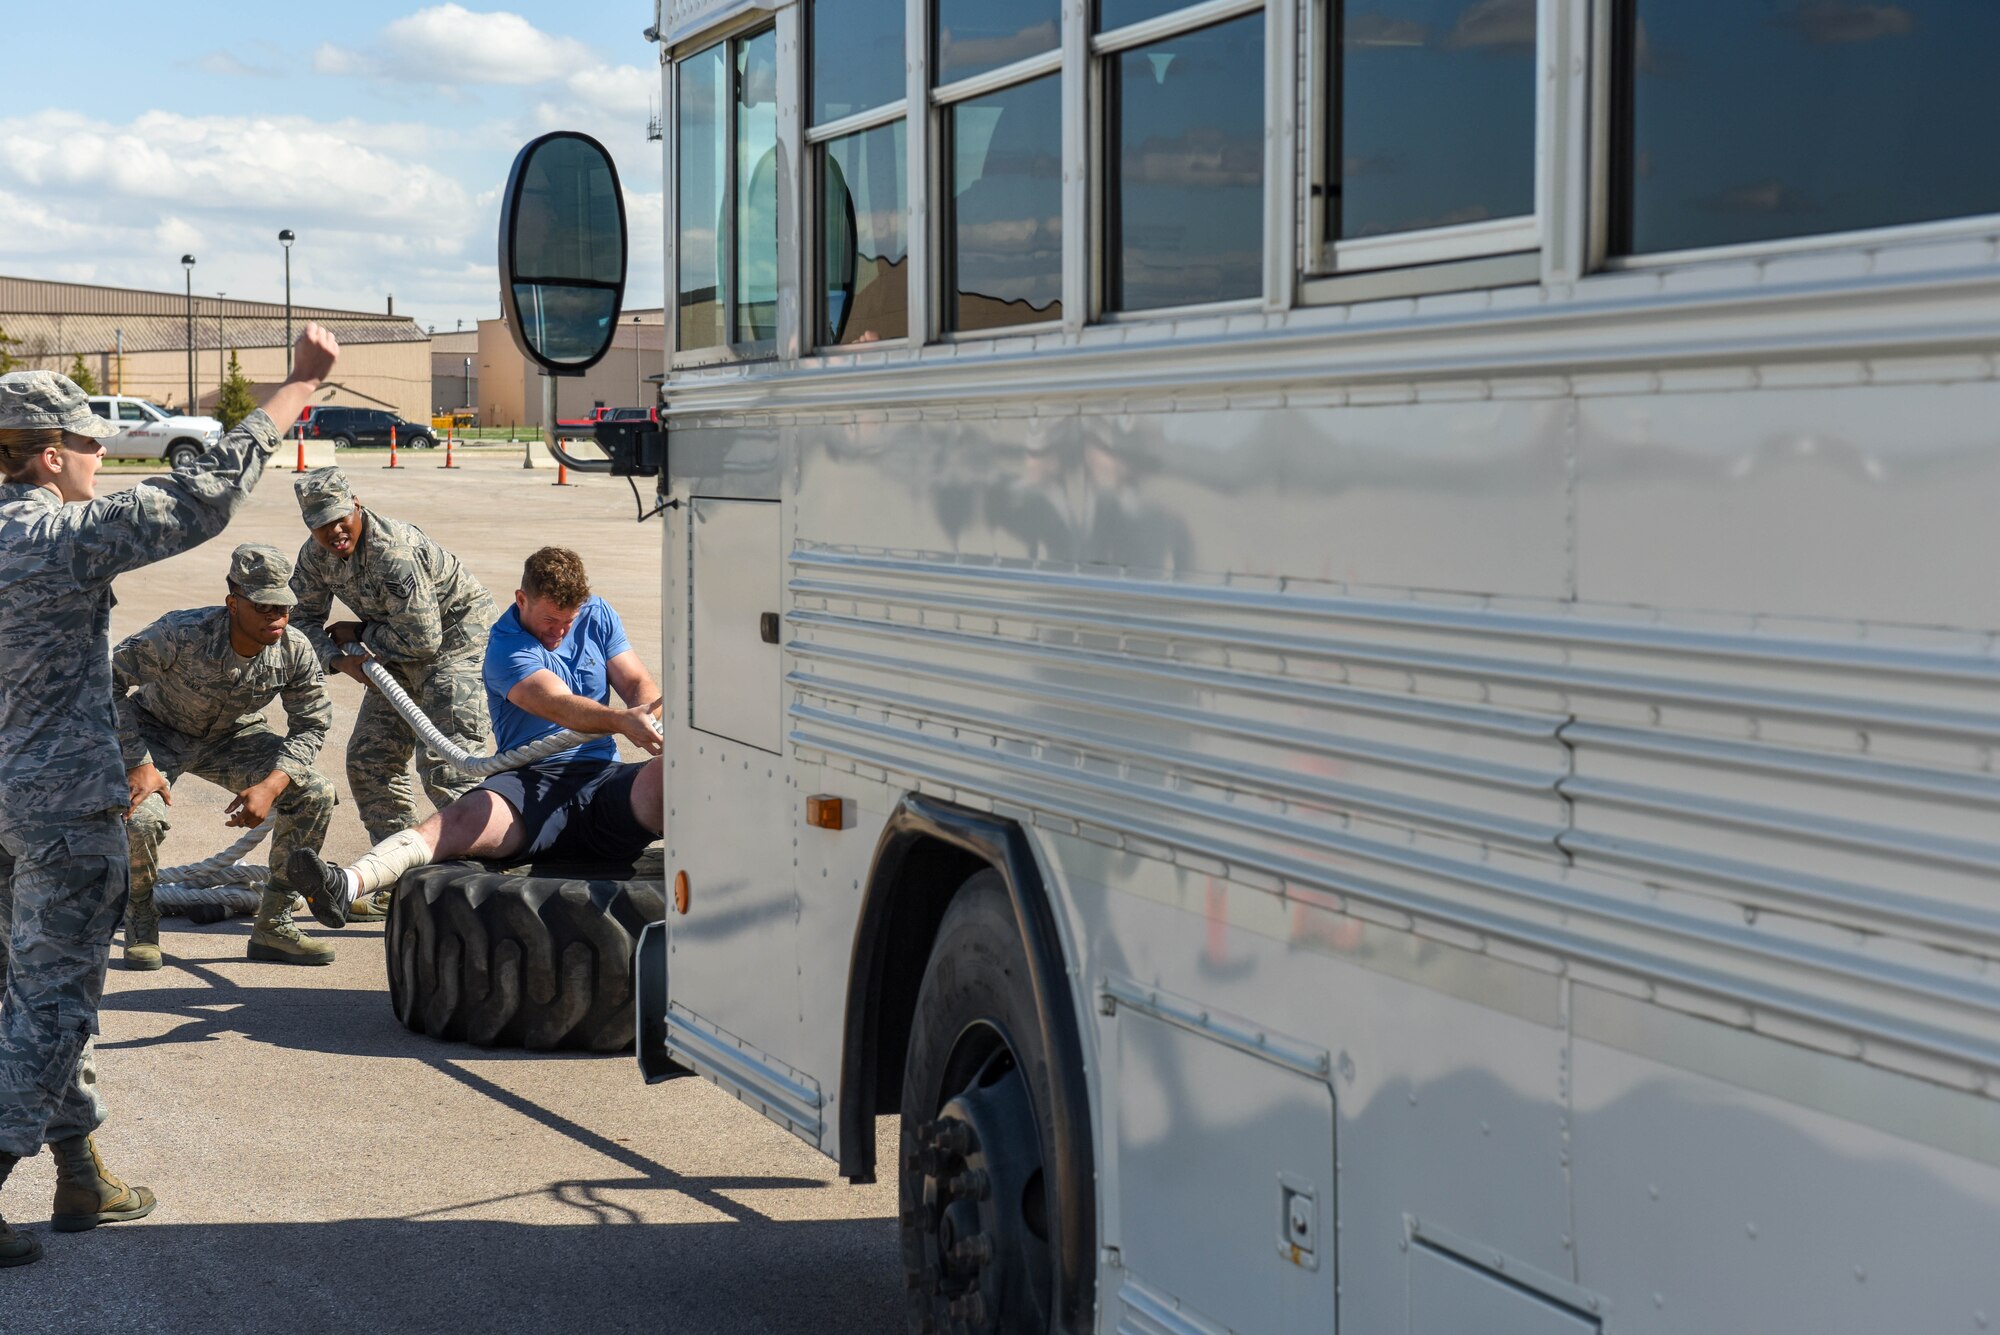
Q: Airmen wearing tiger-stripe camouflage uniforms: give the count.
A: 3